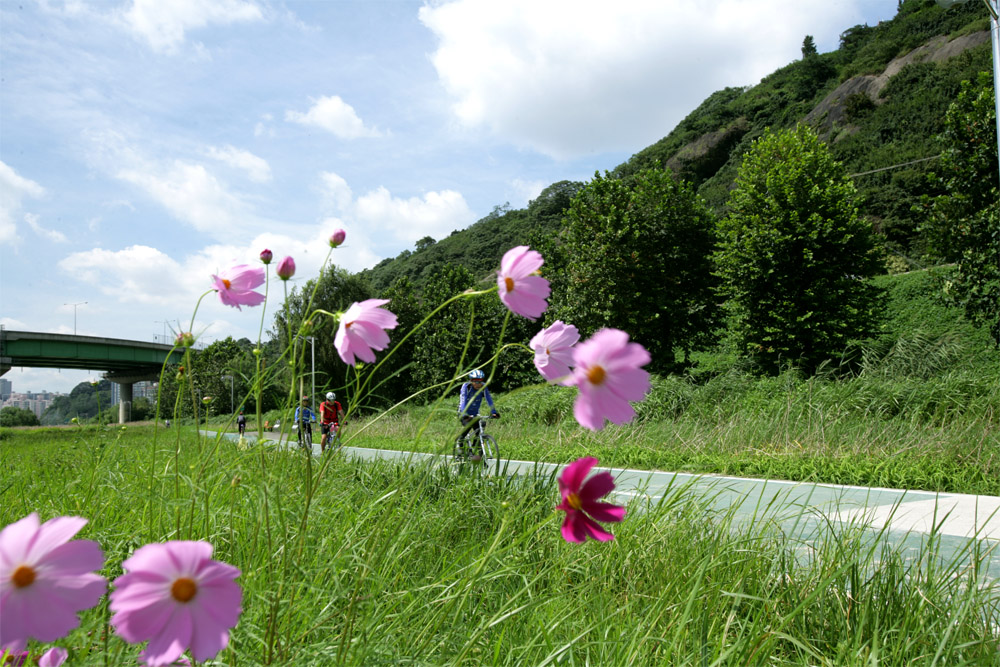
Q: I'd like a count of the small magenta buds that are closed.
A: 3